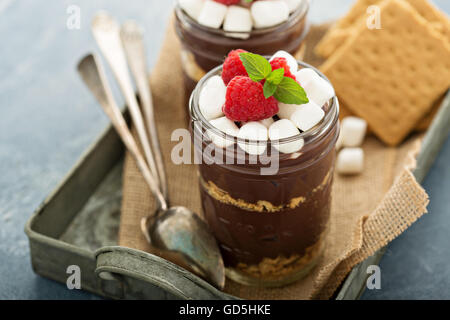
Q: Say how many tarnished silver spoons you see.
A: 3